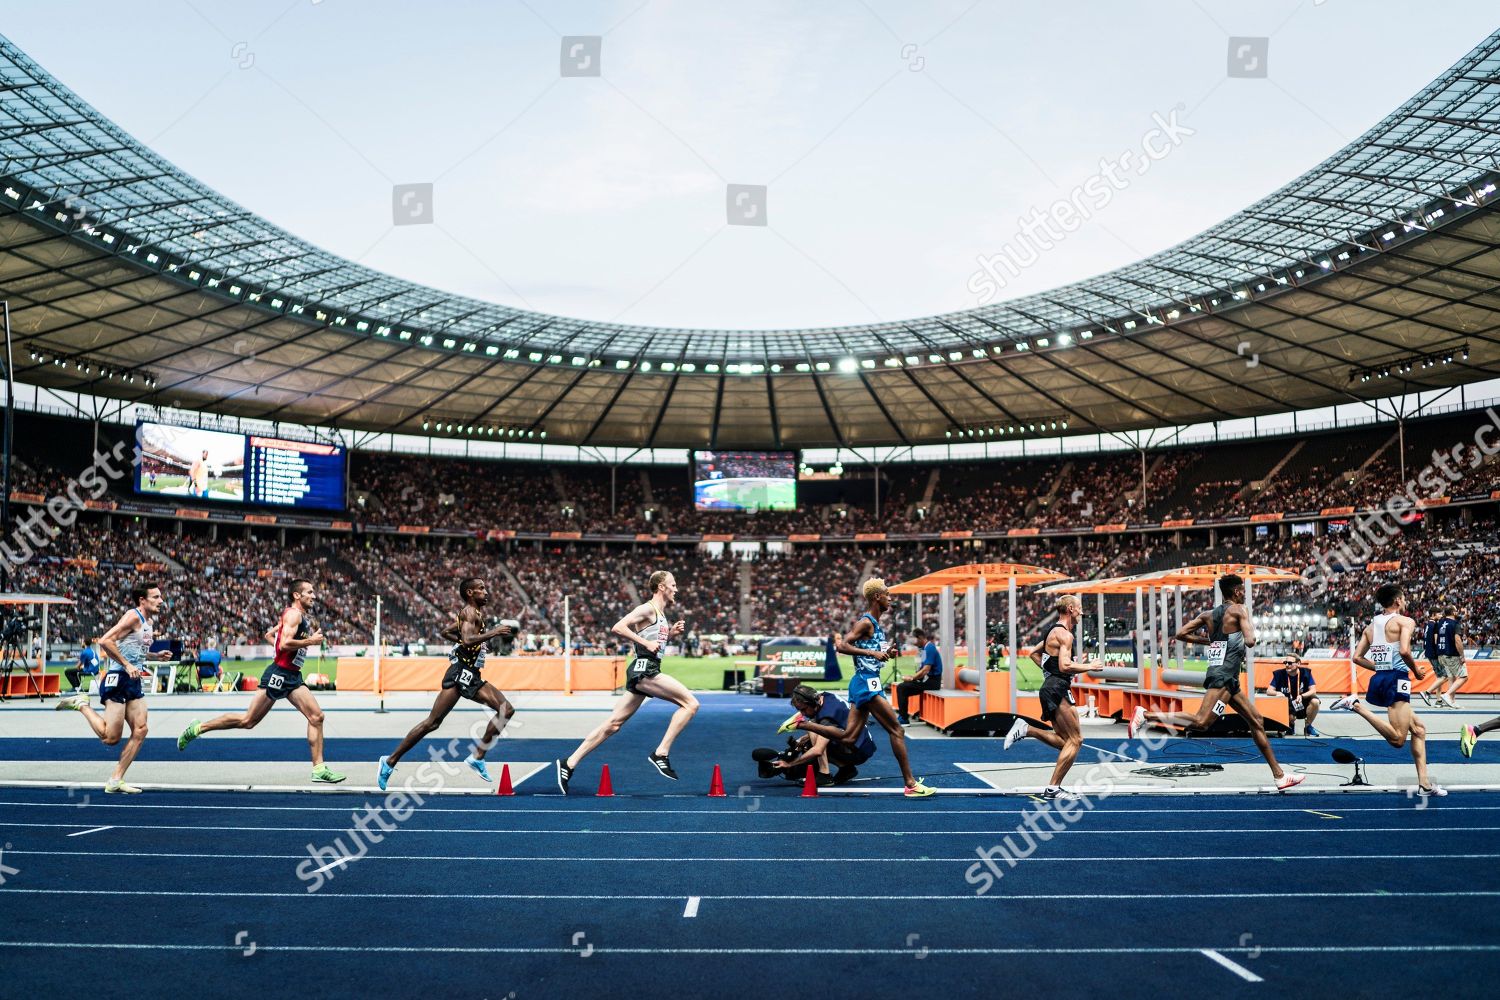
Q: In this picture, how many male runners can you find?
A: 8